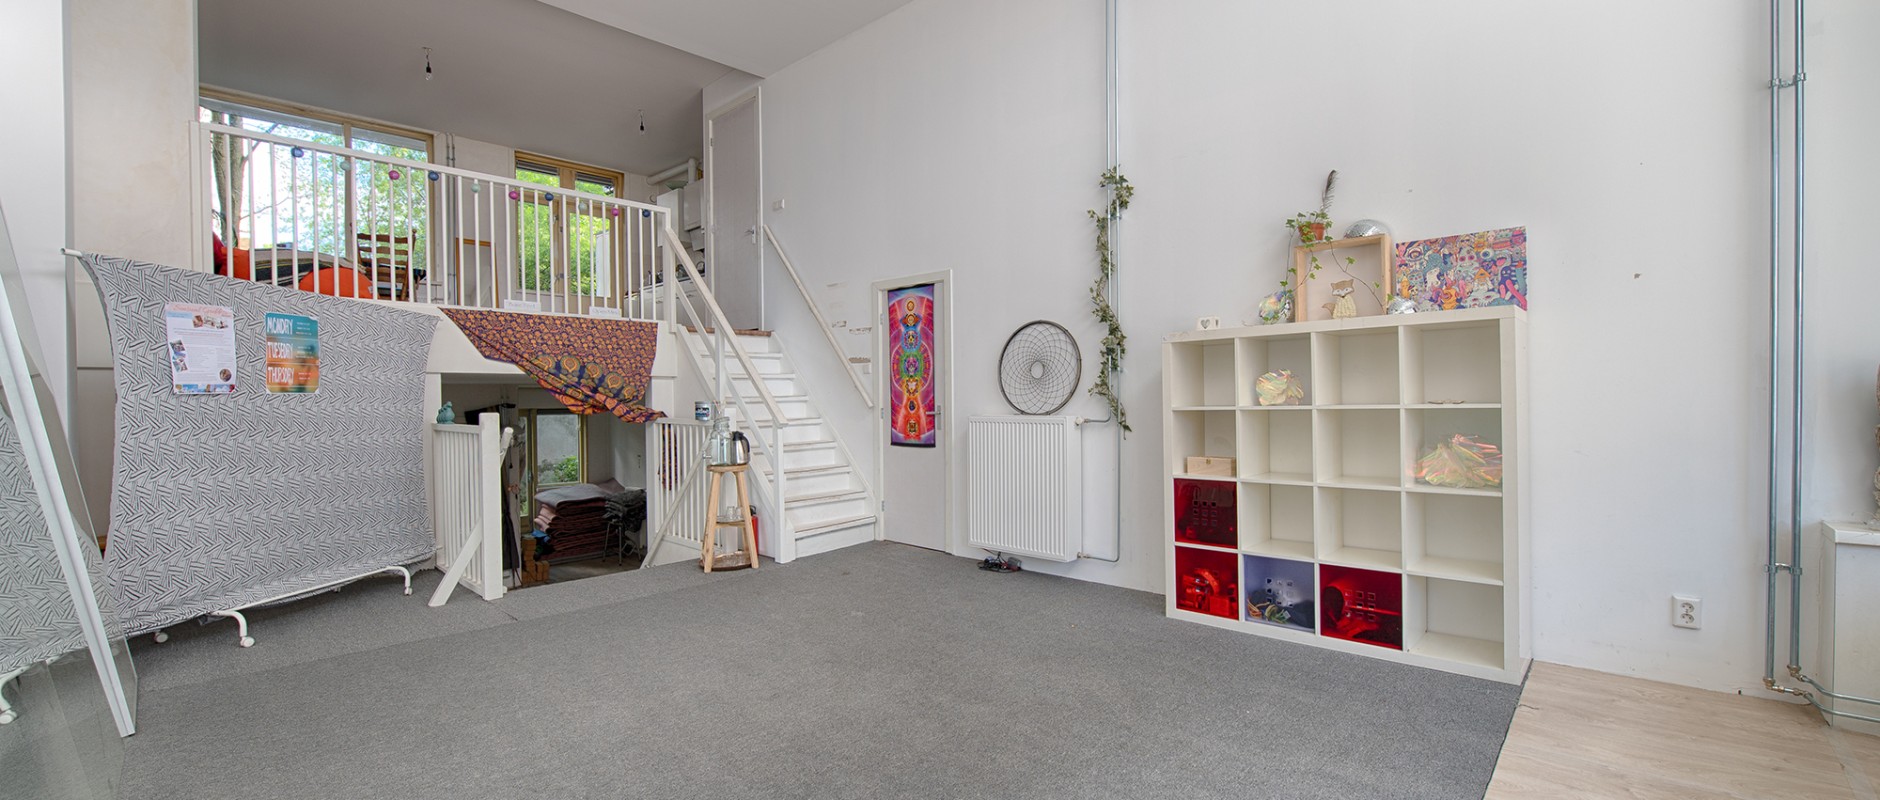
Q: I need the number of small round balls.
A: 10